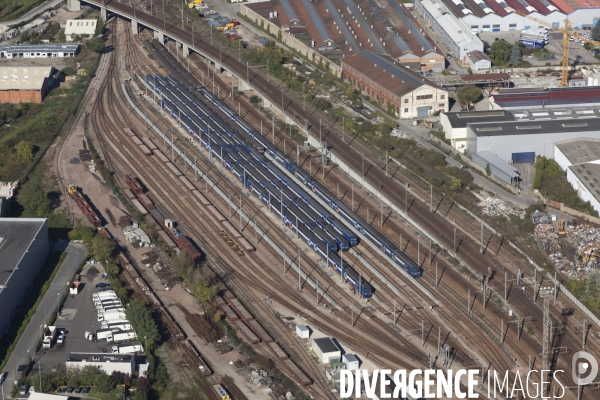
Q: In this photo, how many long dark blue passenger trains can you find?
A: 5